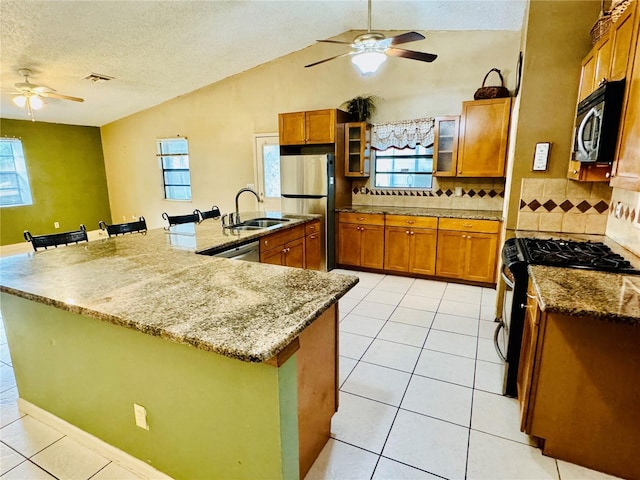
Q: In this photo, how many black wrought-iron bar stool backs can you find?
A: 4